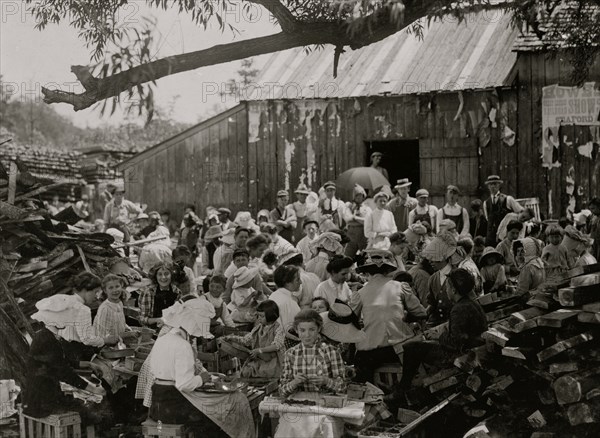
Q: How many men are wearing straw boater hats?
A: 2